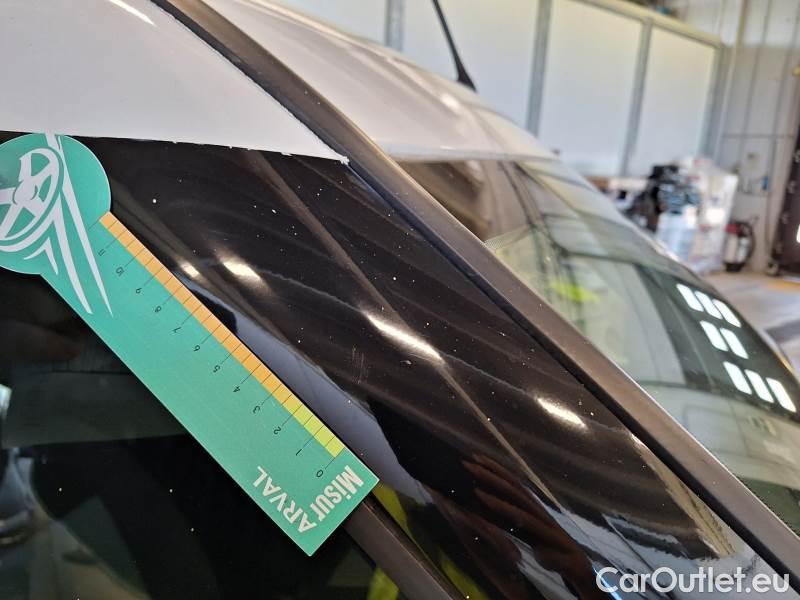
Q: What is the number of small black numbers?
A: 12